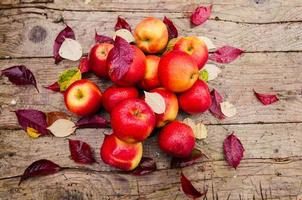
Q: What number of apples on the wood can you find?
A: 13